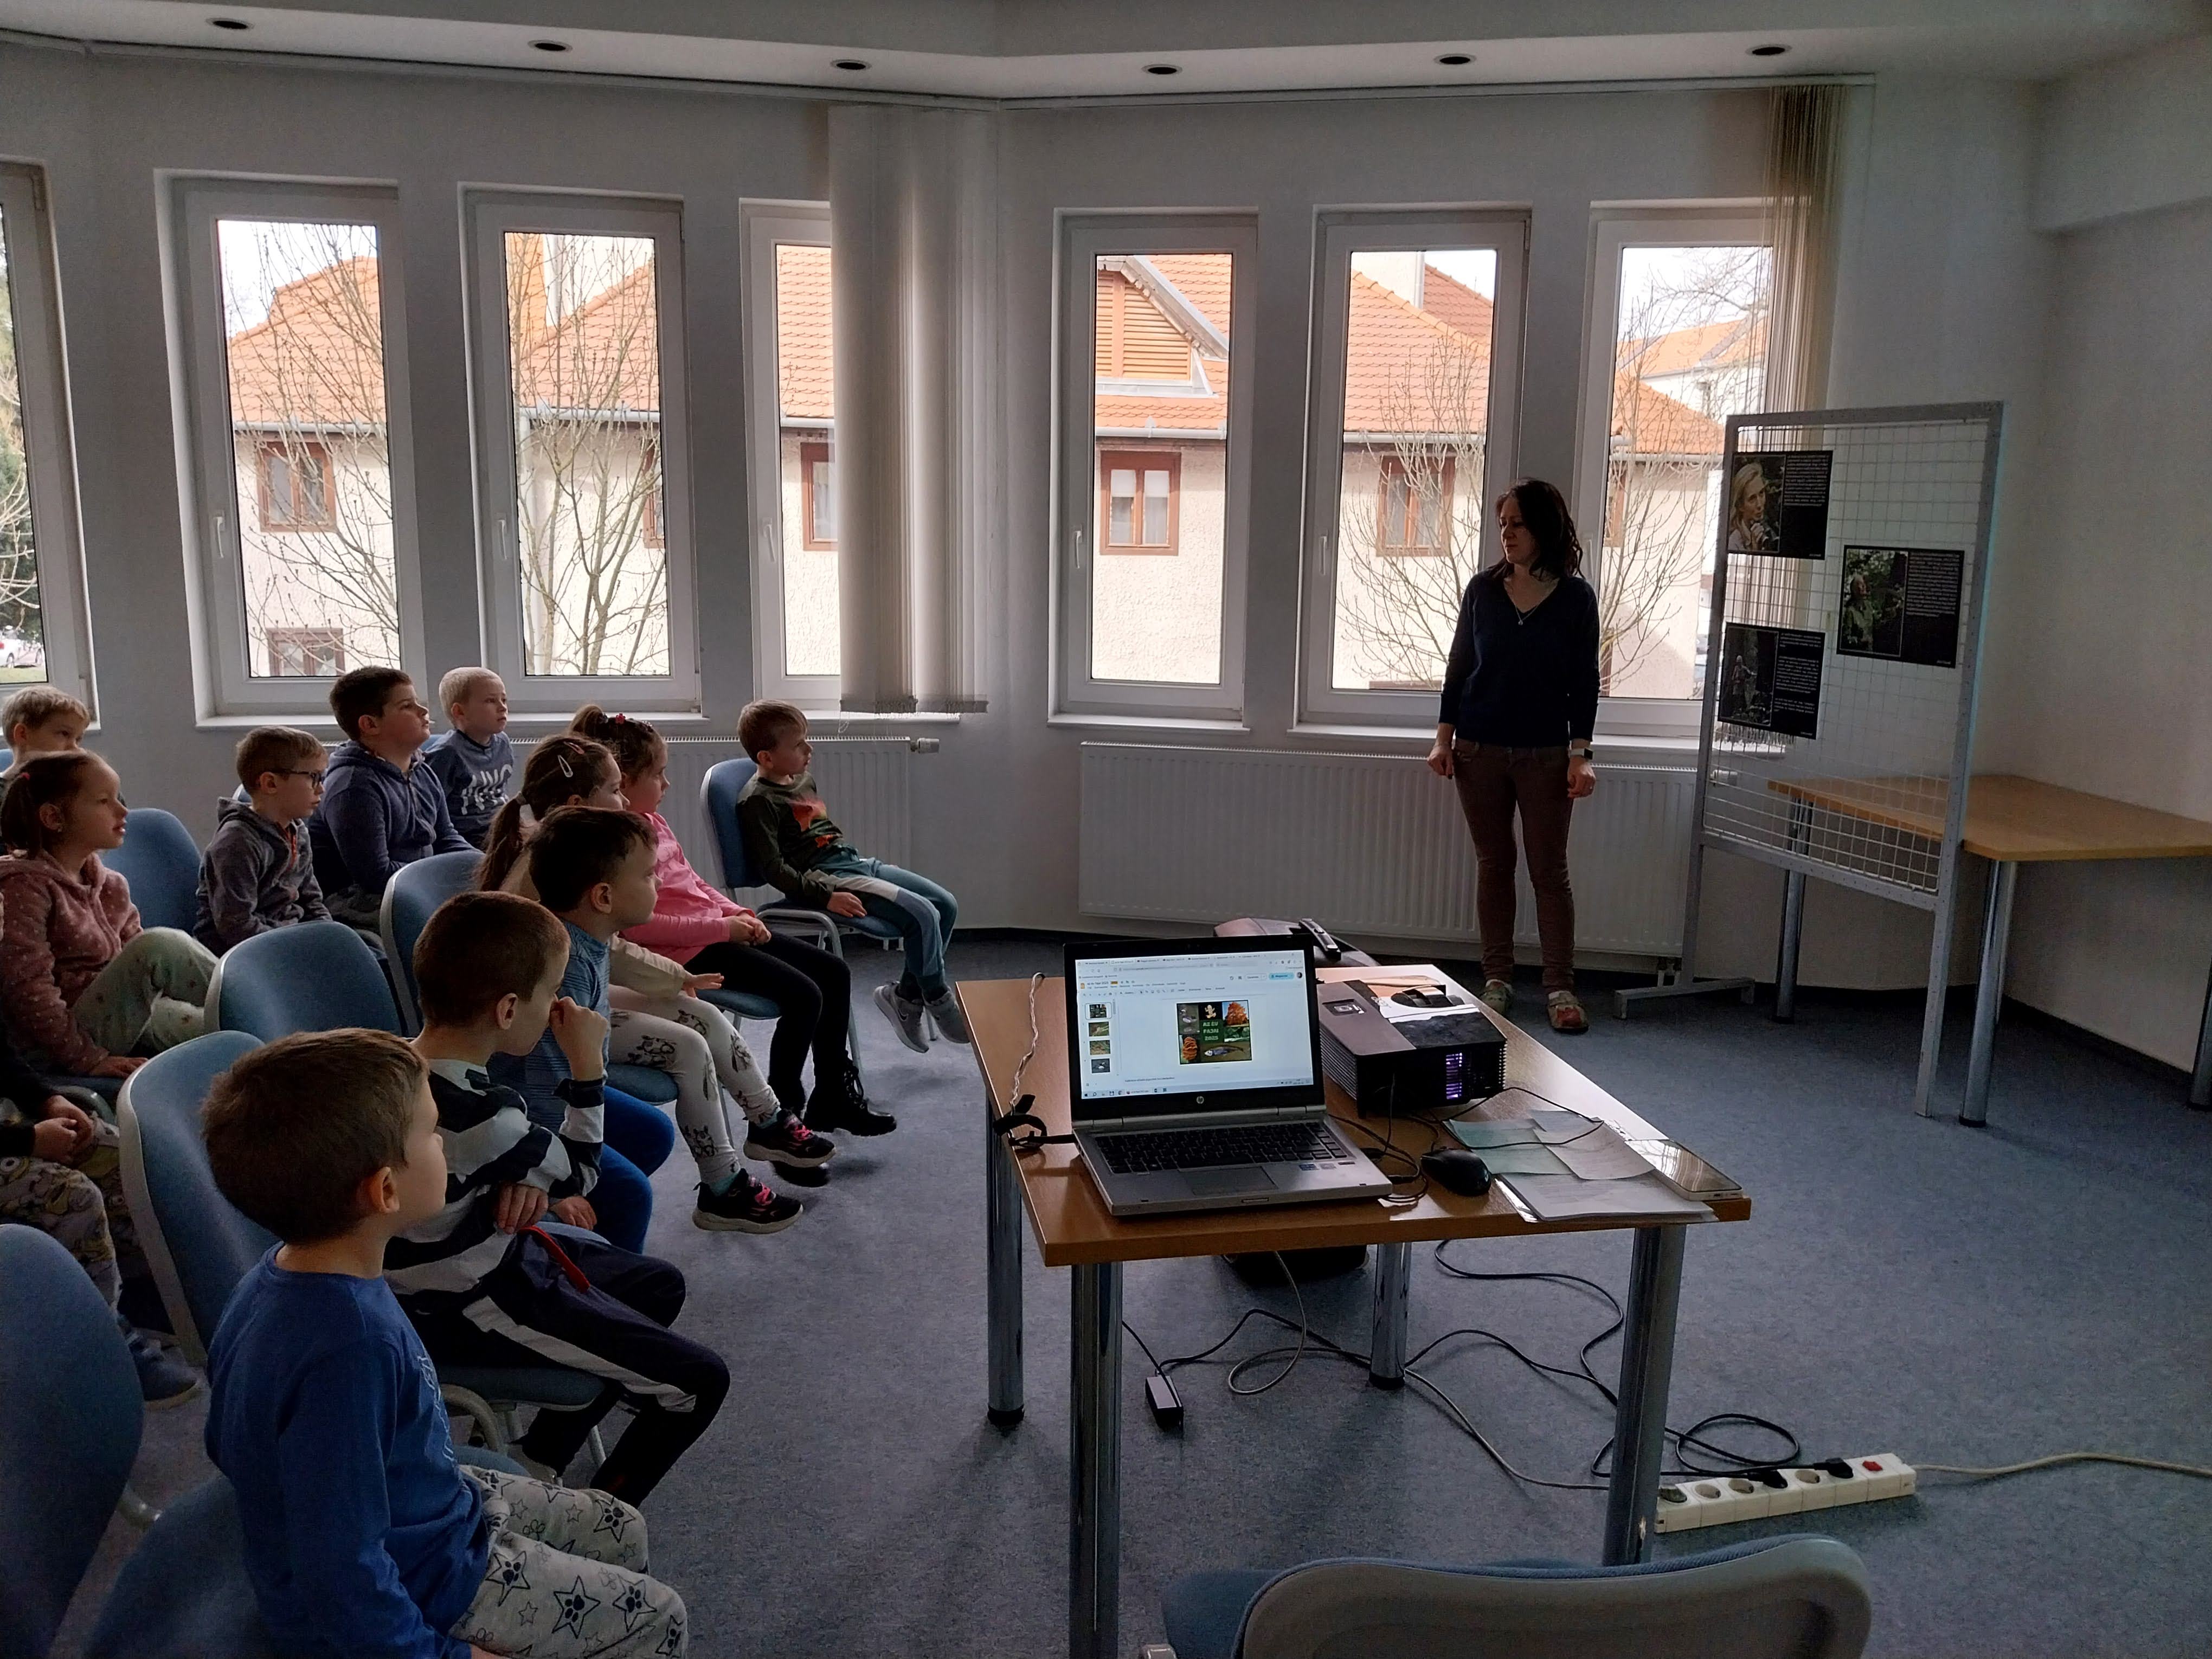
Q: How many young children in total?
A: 12